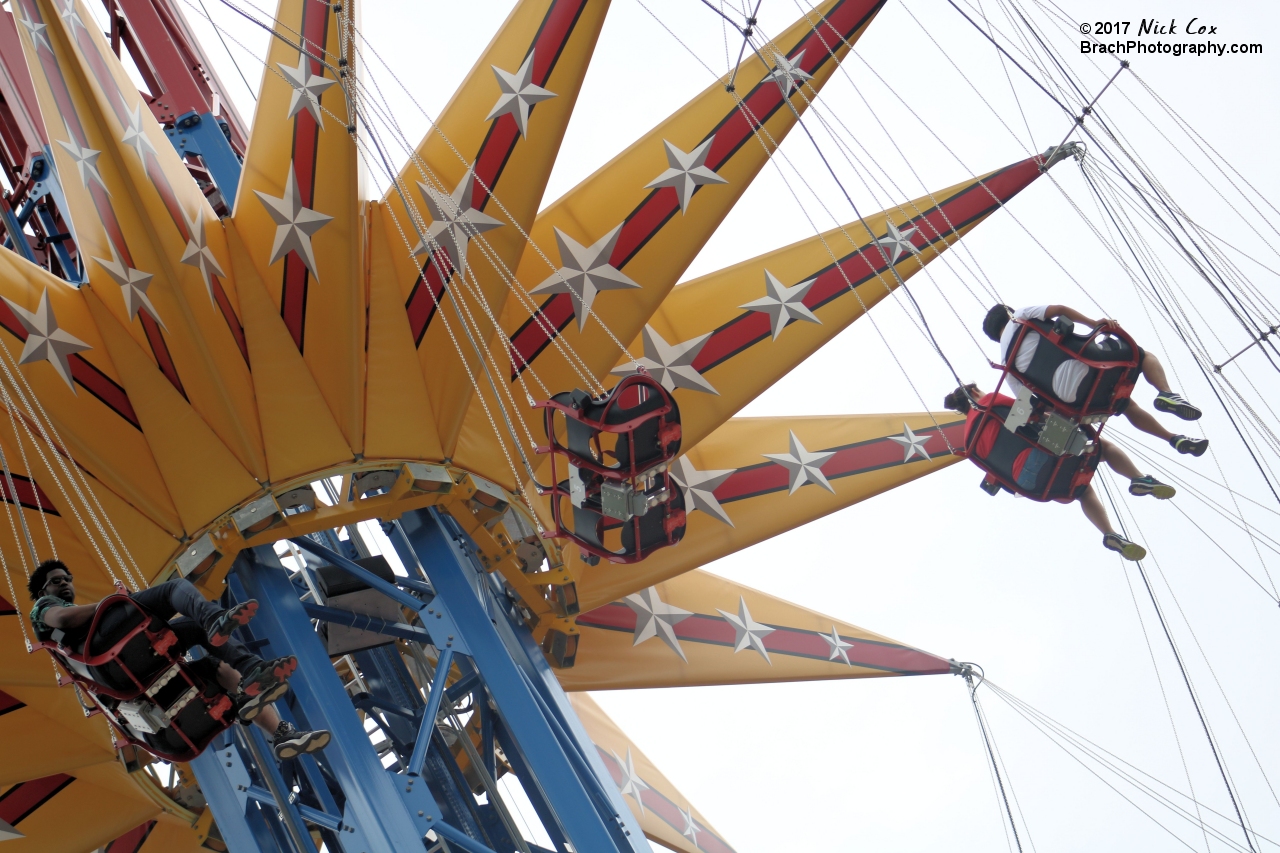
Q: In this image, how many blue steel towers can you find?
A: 1